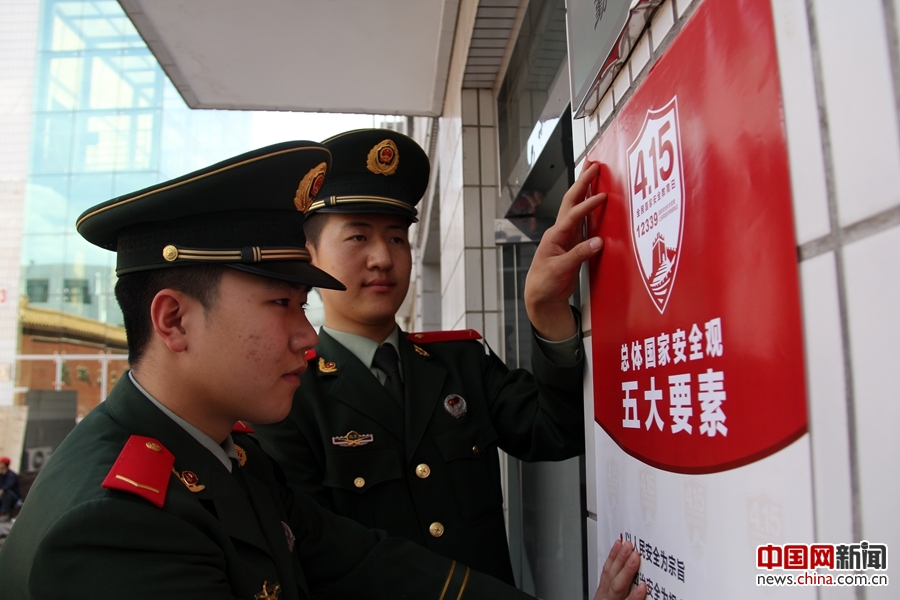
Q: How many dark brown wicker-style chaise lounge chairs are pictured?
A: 0